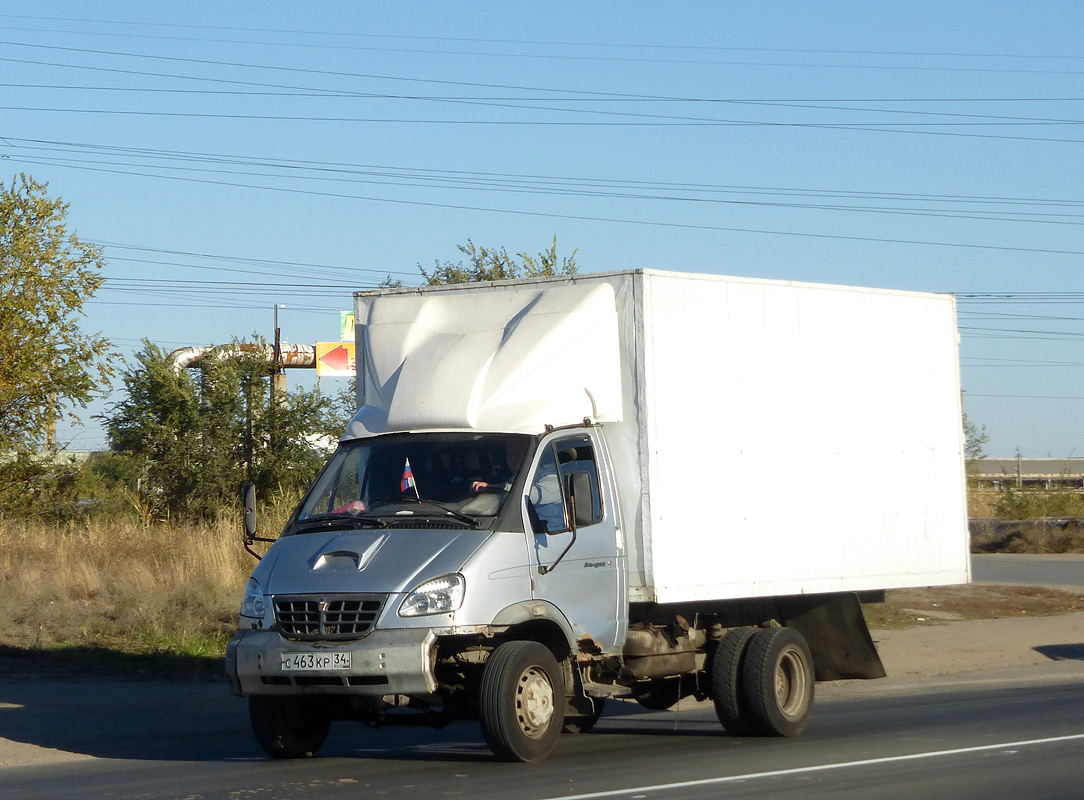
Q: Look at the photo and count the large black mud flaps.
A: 1